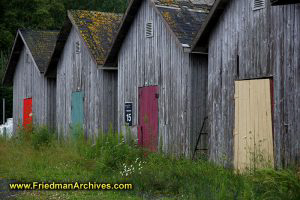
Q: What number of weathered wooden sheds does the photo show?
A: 4